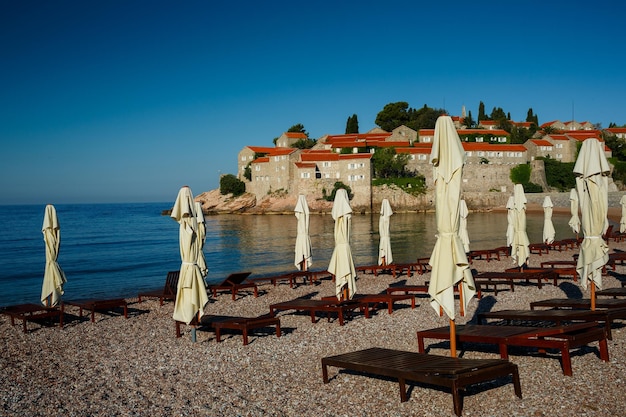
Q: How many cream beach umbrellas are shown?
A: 14